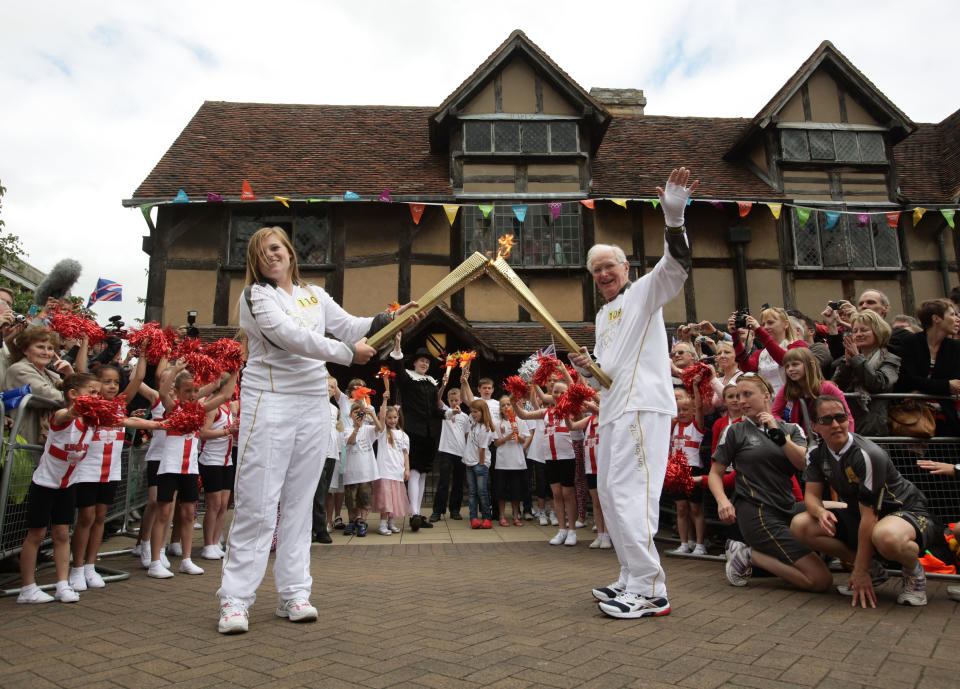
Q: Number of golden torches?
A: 2